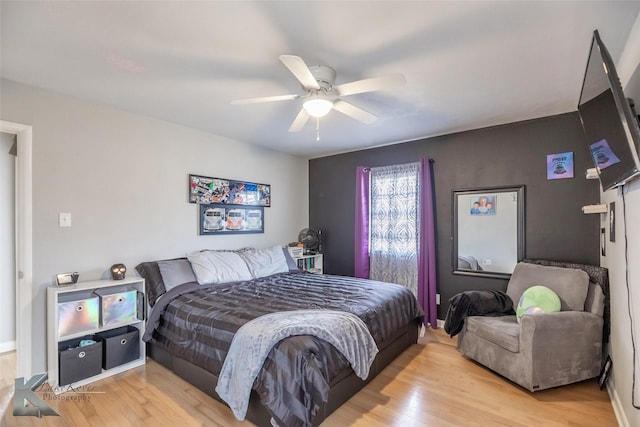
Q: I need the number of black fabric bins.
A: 2